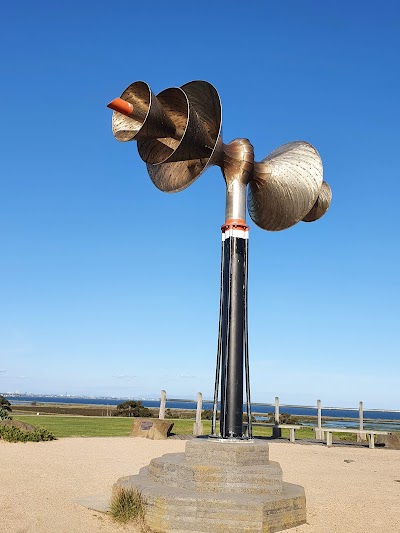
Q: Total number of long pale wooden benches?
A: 2